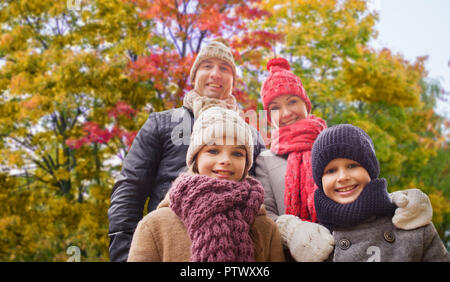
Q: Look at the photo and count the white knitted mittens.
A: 2